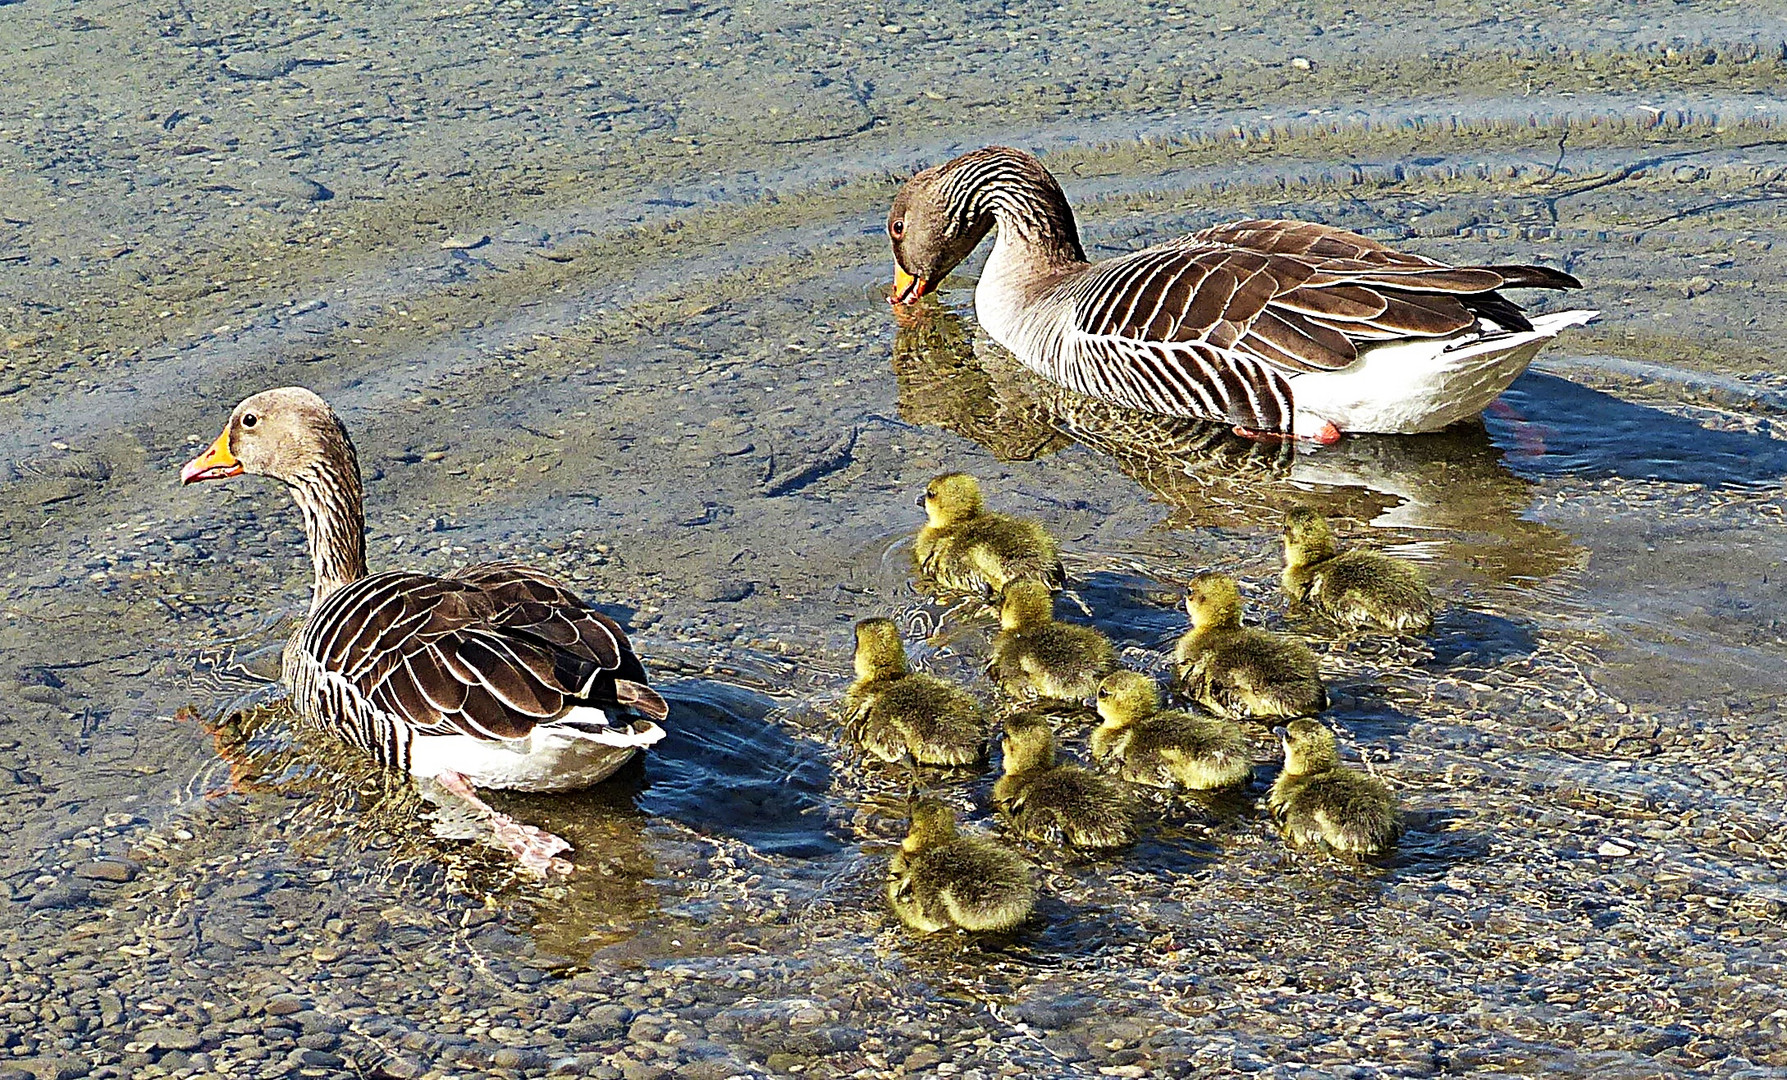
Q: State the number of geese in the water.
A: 11